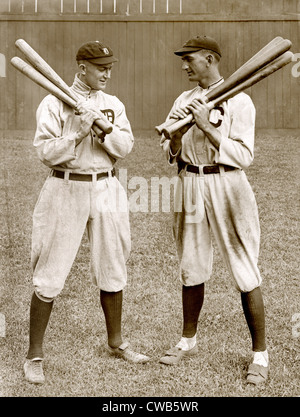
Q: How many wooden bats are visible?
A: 5